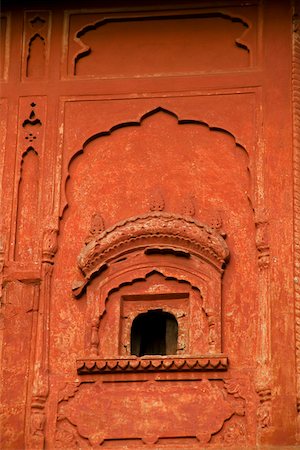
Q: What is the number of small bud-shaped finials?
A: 4